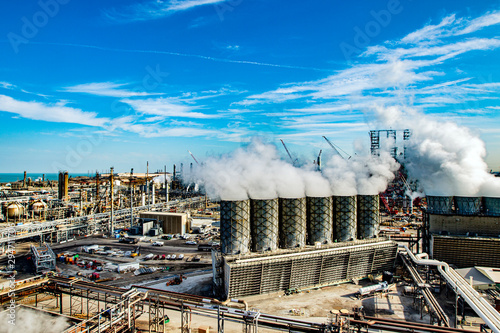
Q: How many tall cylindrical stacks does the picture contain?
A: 6